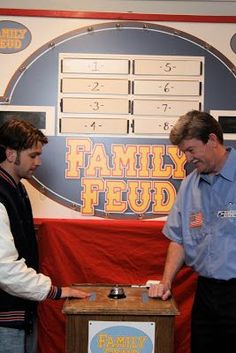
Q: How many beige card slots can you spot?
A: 8